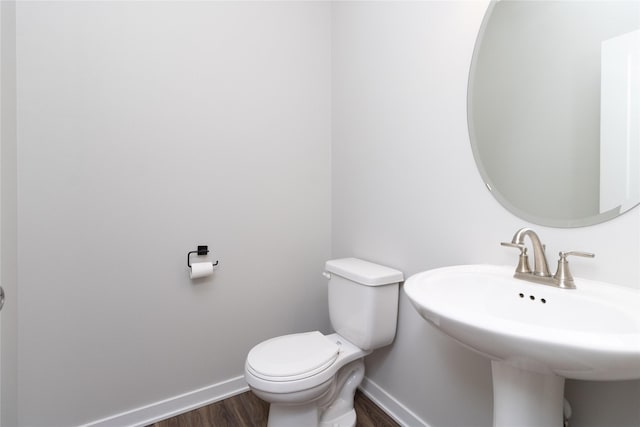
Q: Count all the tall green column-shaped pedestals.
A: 0